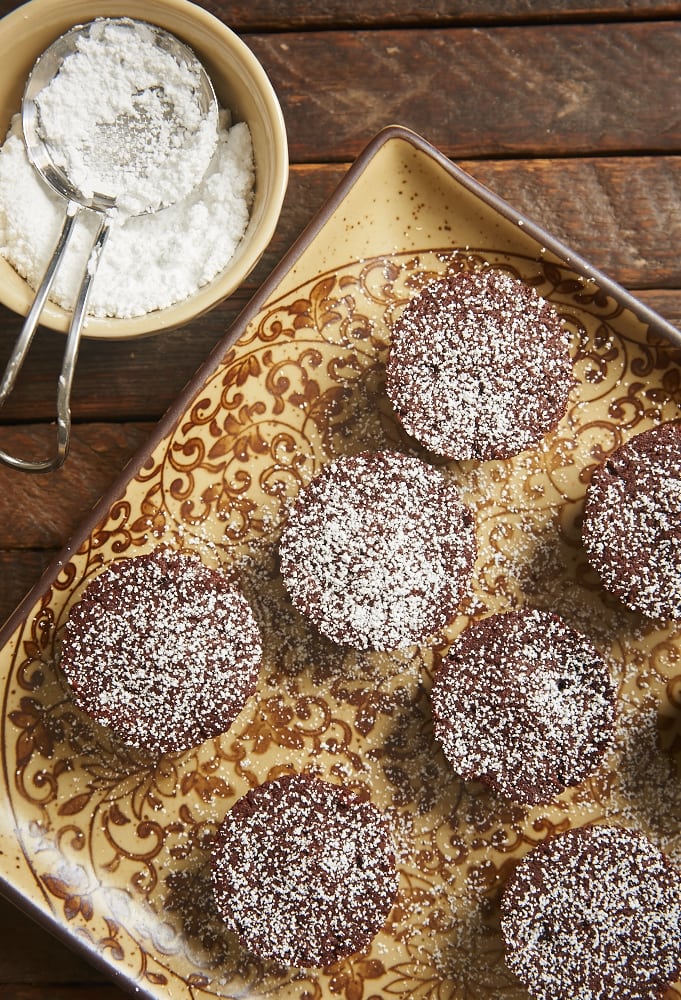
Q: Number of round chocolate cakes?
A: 7